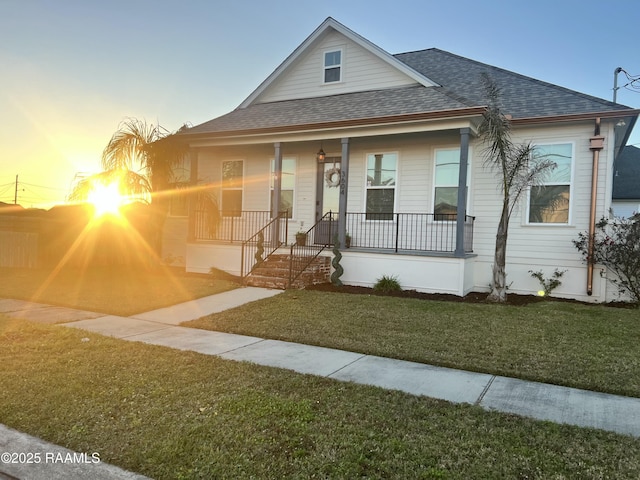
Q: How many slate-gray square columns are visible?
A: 4